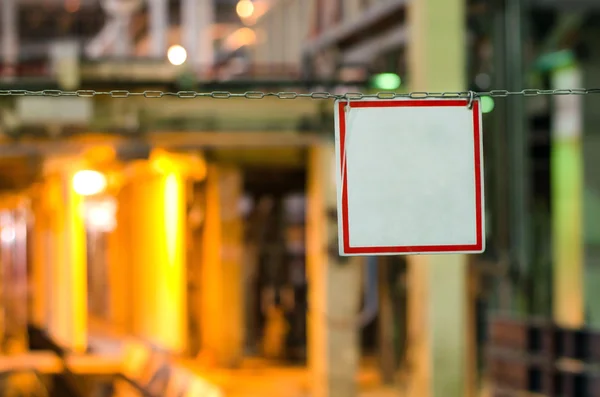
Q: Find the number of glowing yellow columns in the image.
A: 2